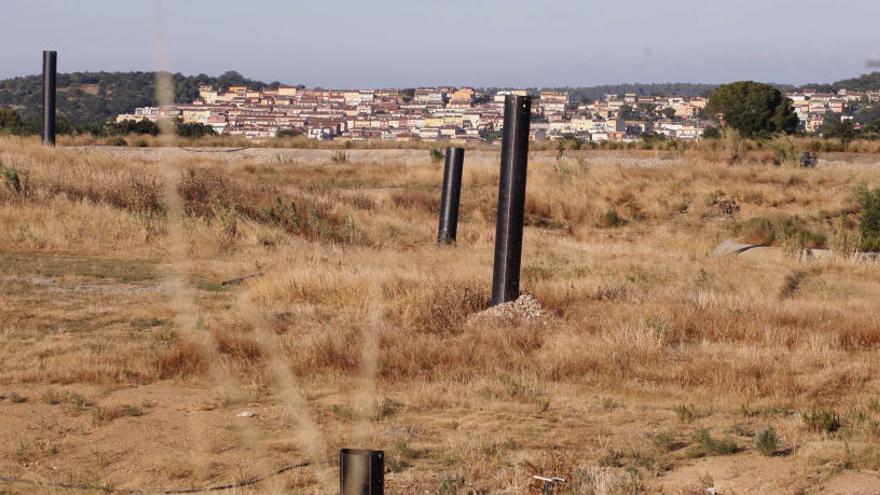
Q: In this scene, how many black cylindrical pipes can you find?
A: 4